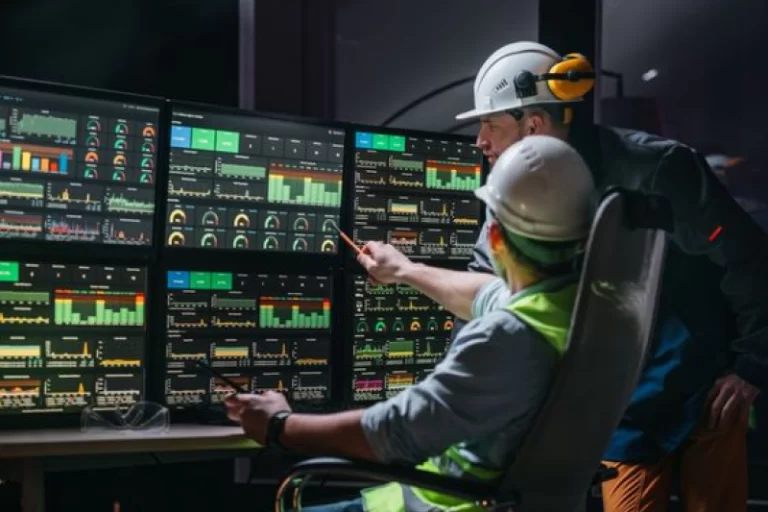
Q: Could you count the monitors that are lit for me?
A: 6